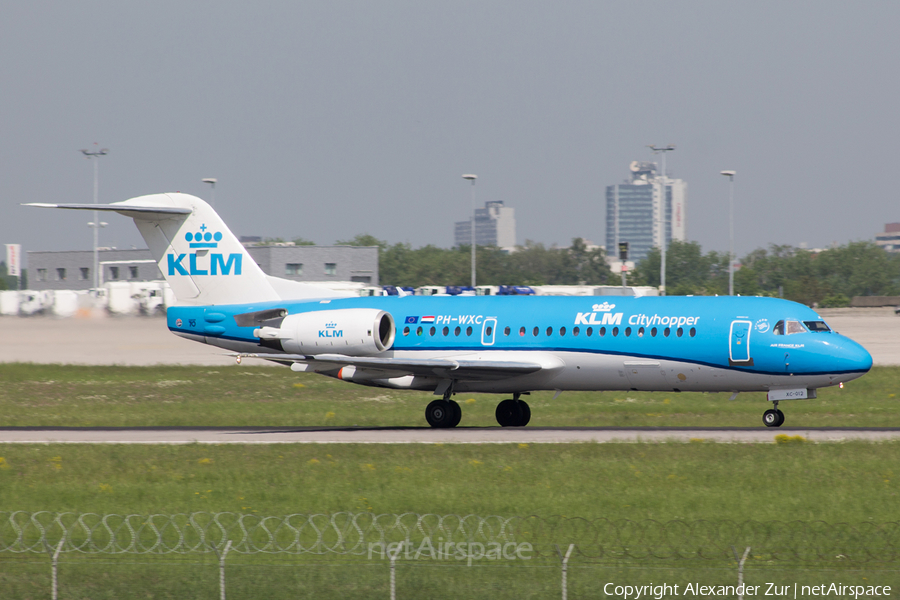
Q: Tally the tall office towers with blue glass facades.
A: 1